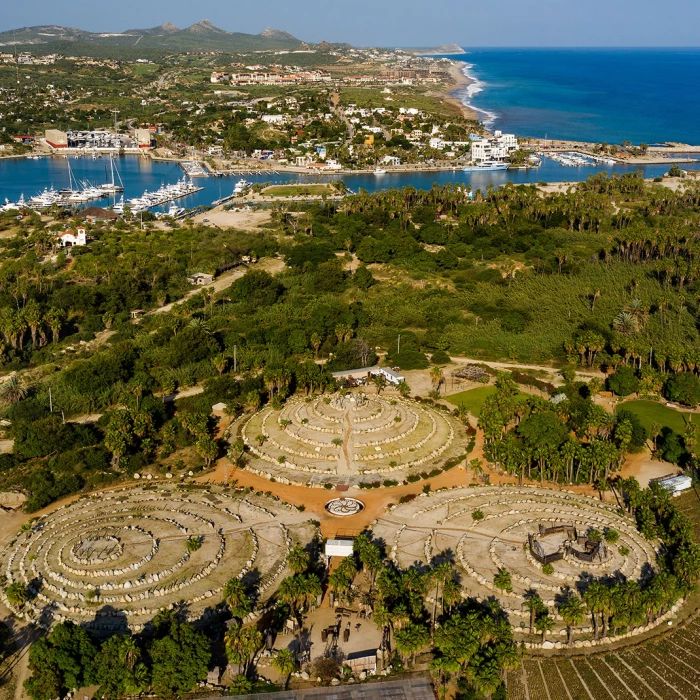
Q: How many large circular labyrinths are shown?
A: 3